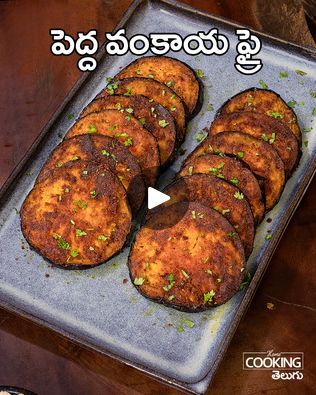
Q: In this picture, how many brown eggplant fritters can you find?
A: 12